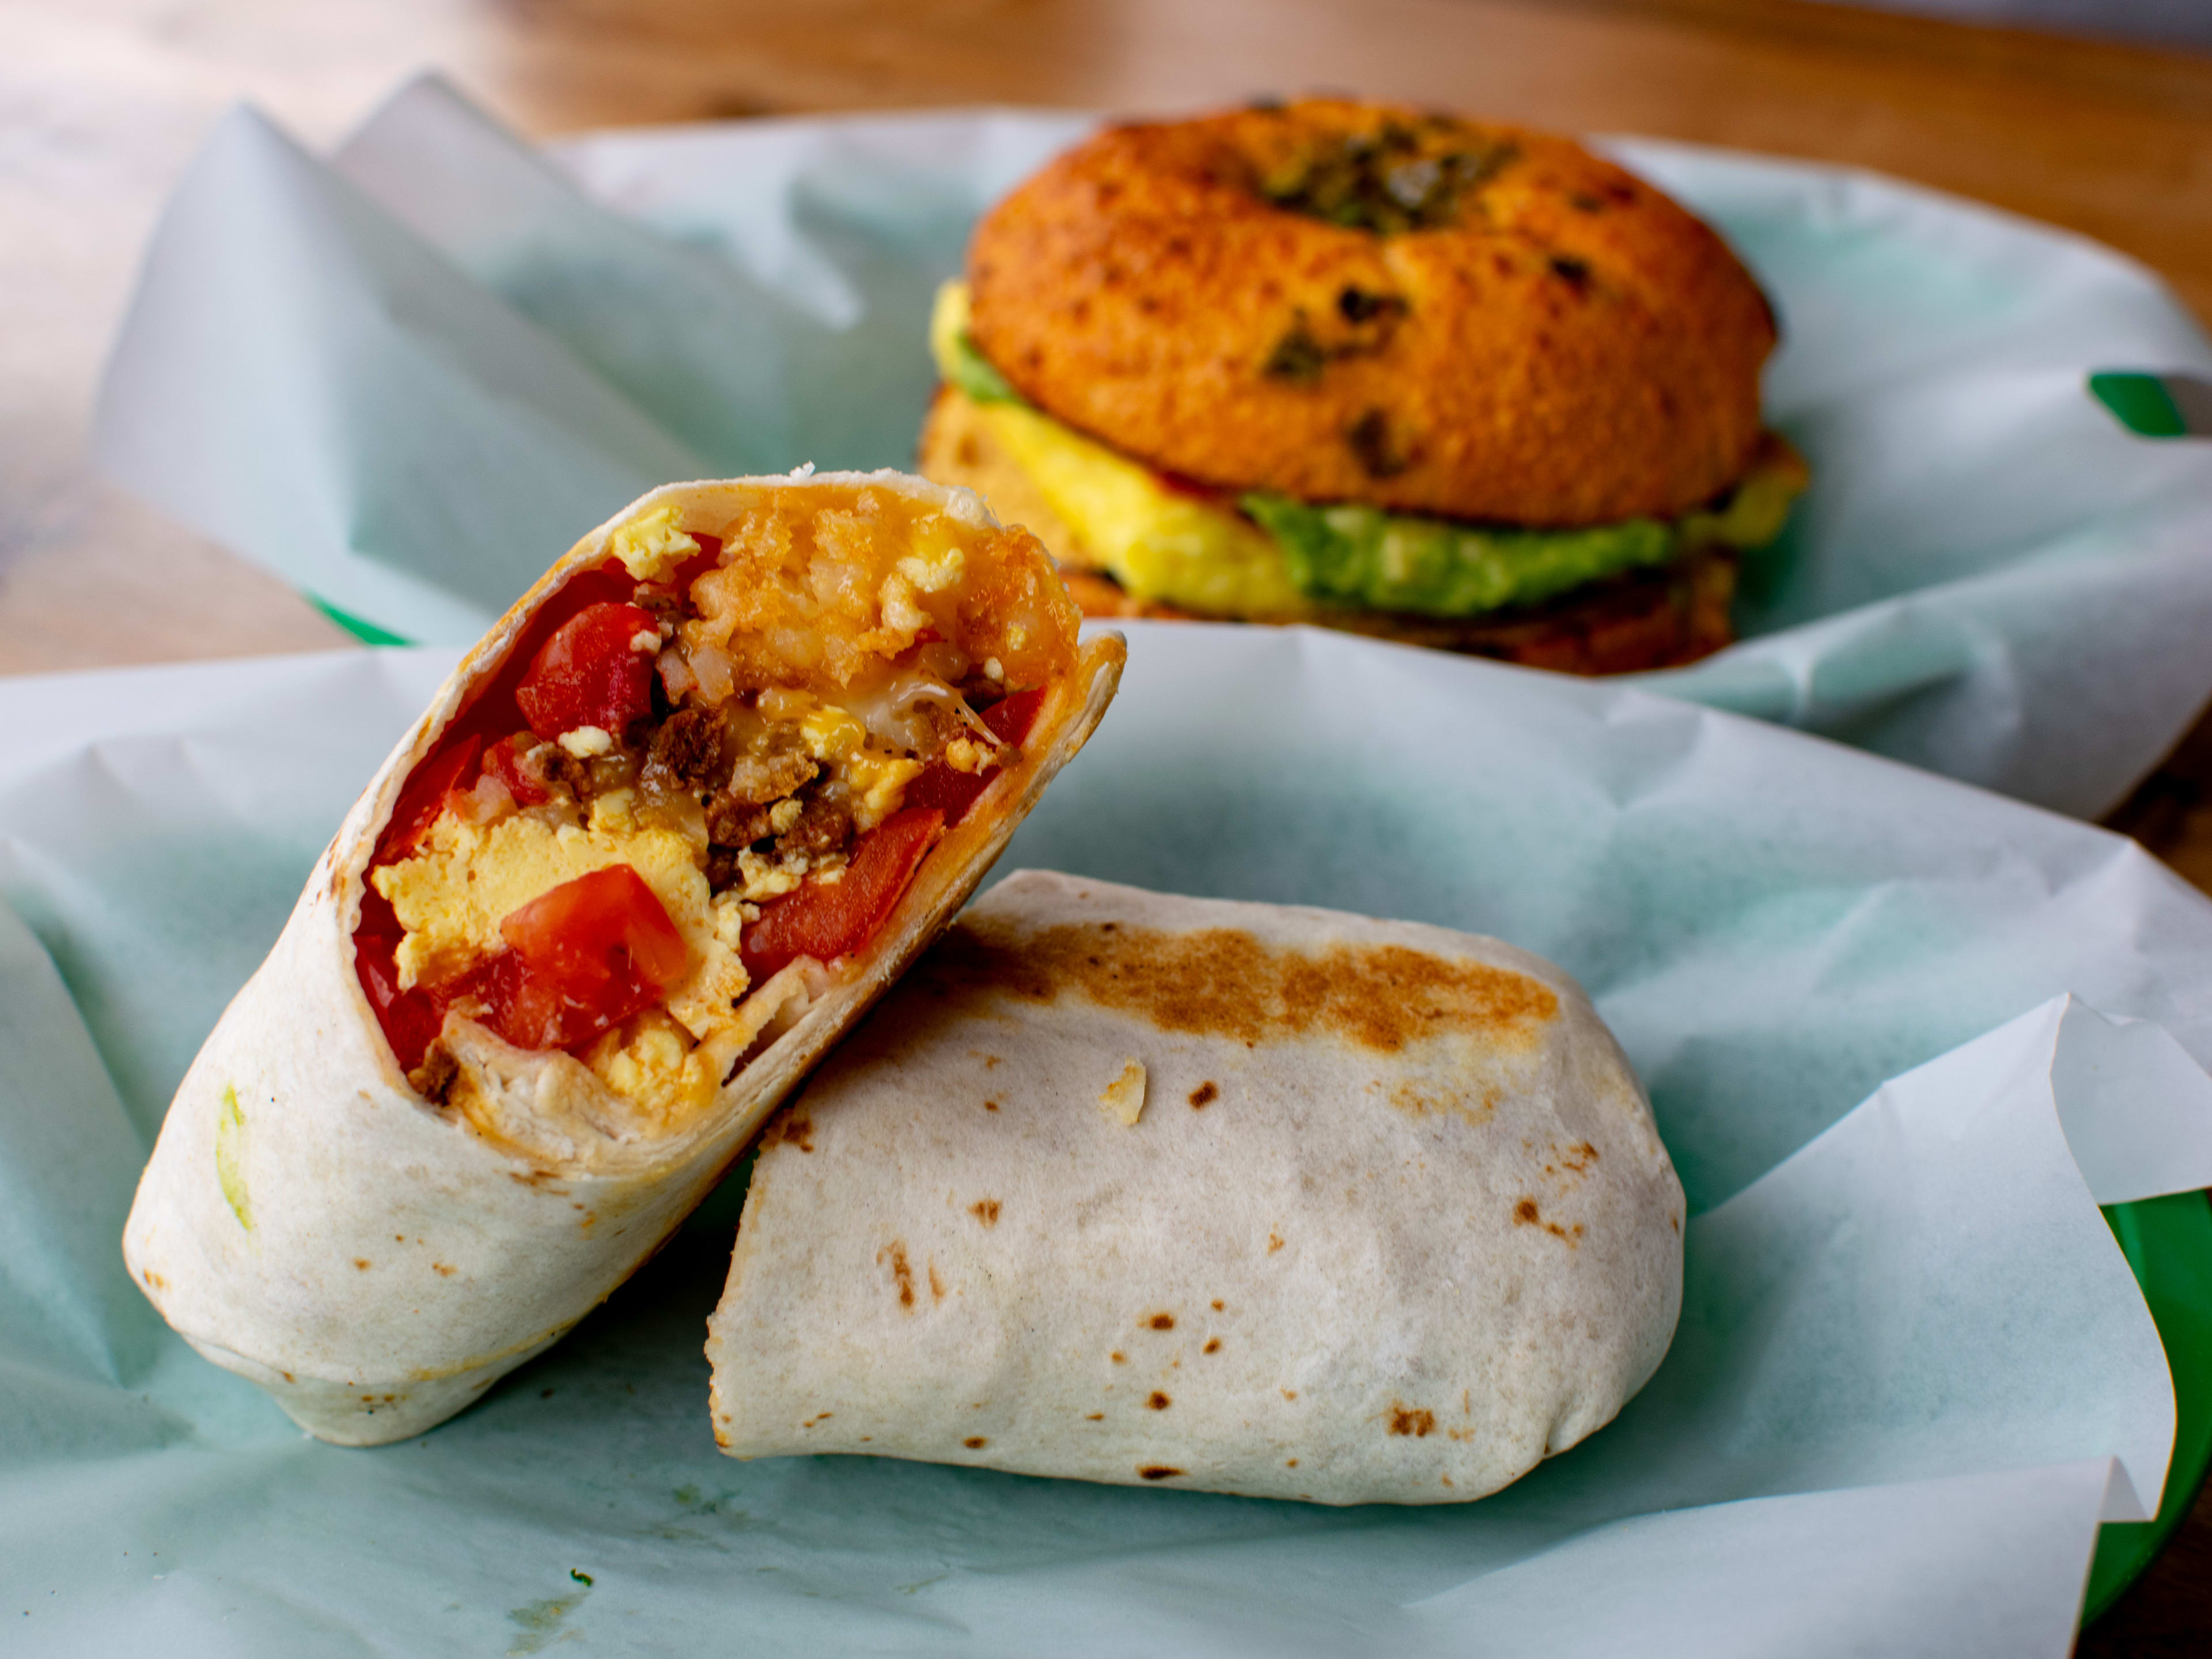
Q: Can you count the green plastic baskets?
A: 2